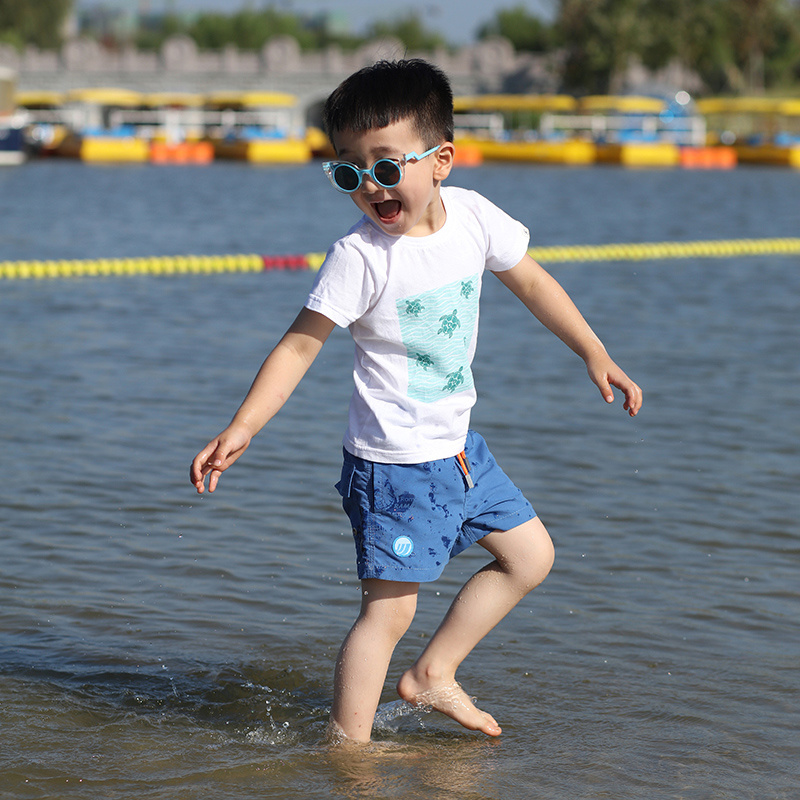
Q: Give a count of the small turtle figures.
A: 5